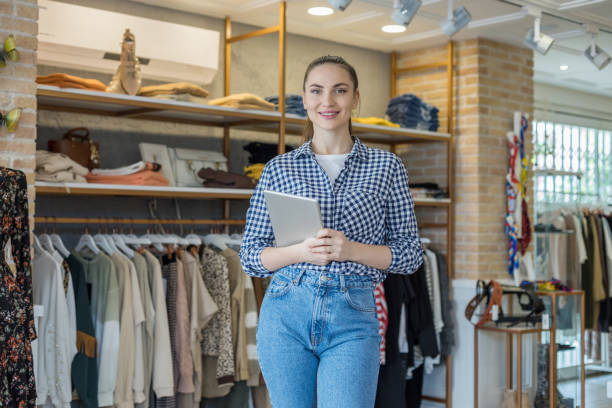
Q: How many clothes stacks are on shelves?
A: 11